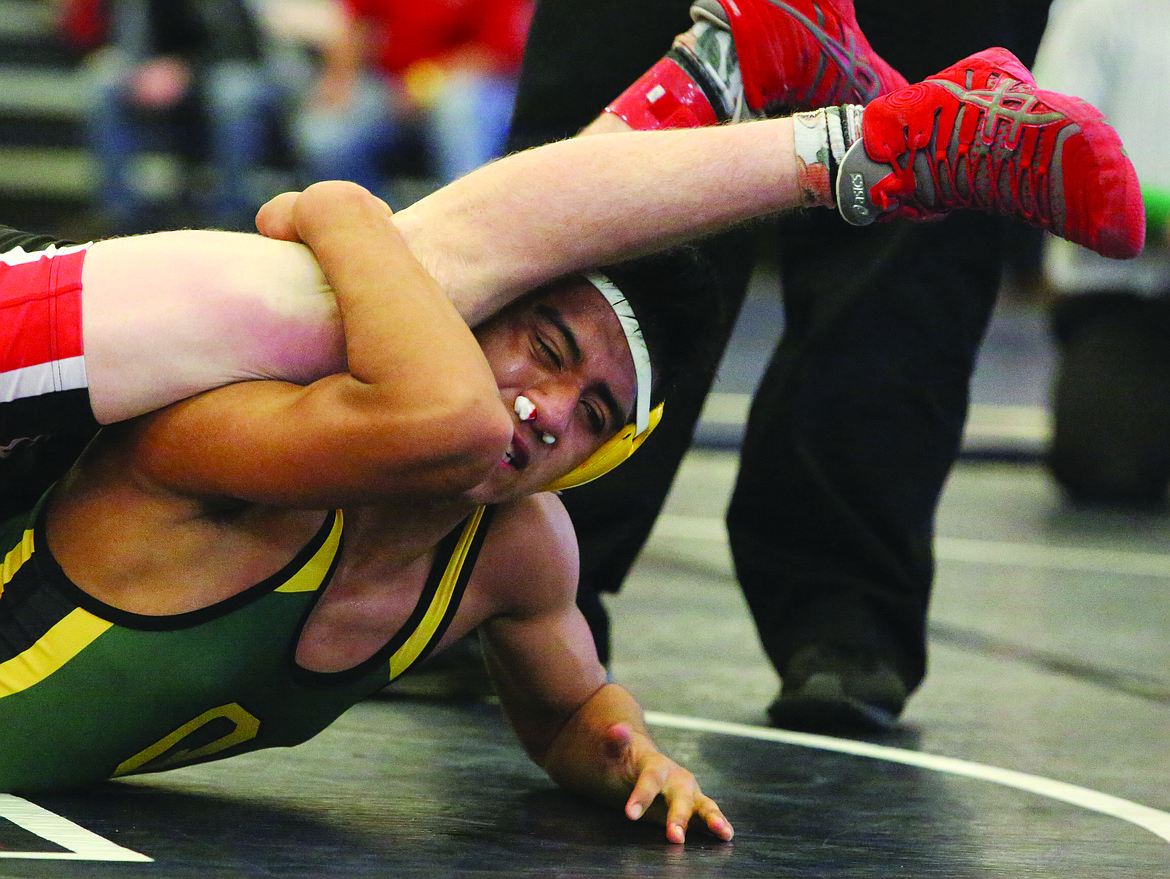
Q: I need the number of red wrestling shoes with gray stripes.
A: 2